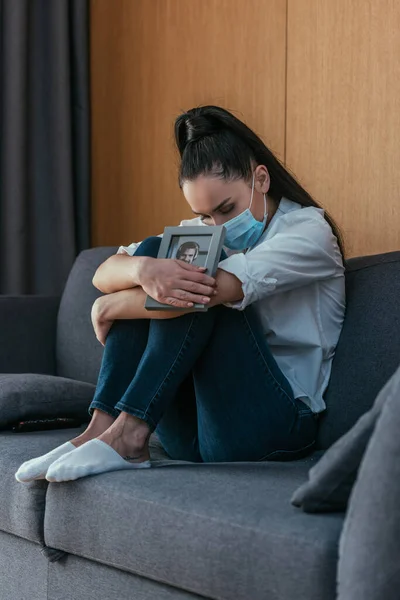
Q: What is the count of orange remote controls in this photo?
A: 0